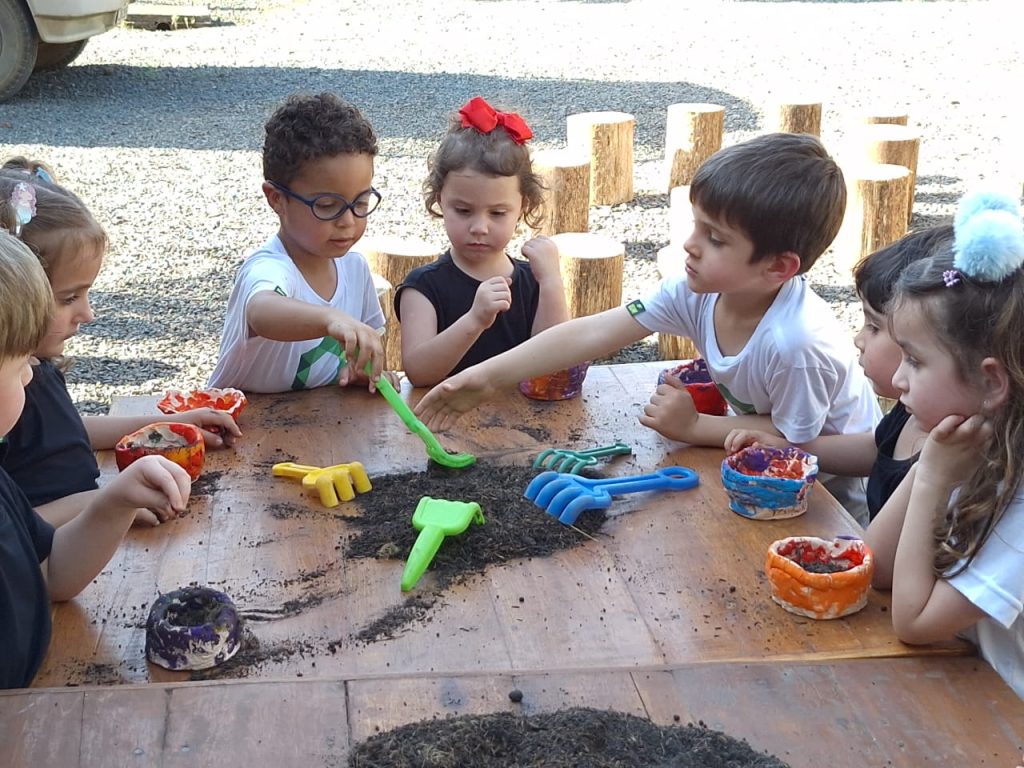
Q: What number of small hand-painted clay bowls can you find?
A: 7